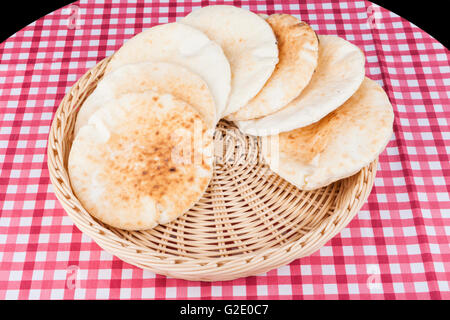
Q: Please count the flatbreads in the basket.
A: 7